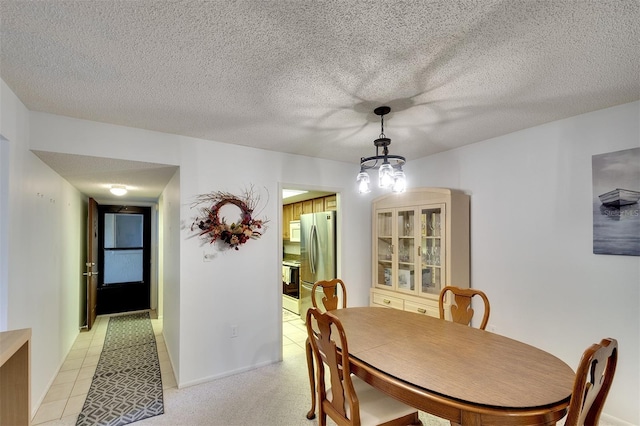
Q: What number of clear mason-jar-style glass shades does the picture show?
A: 3